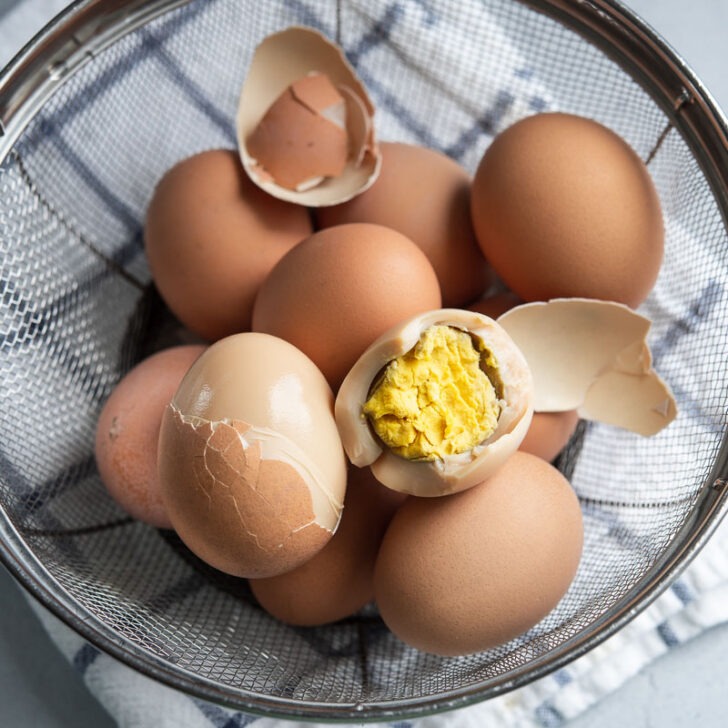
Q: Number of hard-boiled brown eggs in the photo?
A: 10